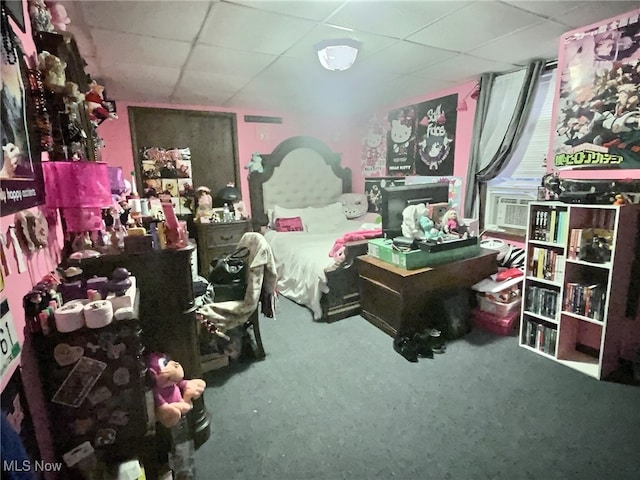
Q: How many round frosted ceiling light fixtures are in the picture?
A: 1